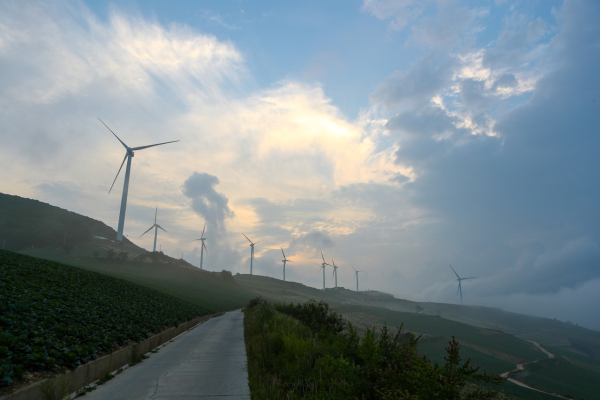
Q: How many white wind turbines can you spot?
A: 9